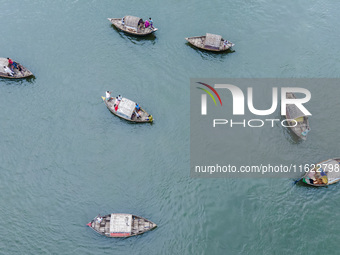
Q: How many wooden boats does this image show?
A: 7